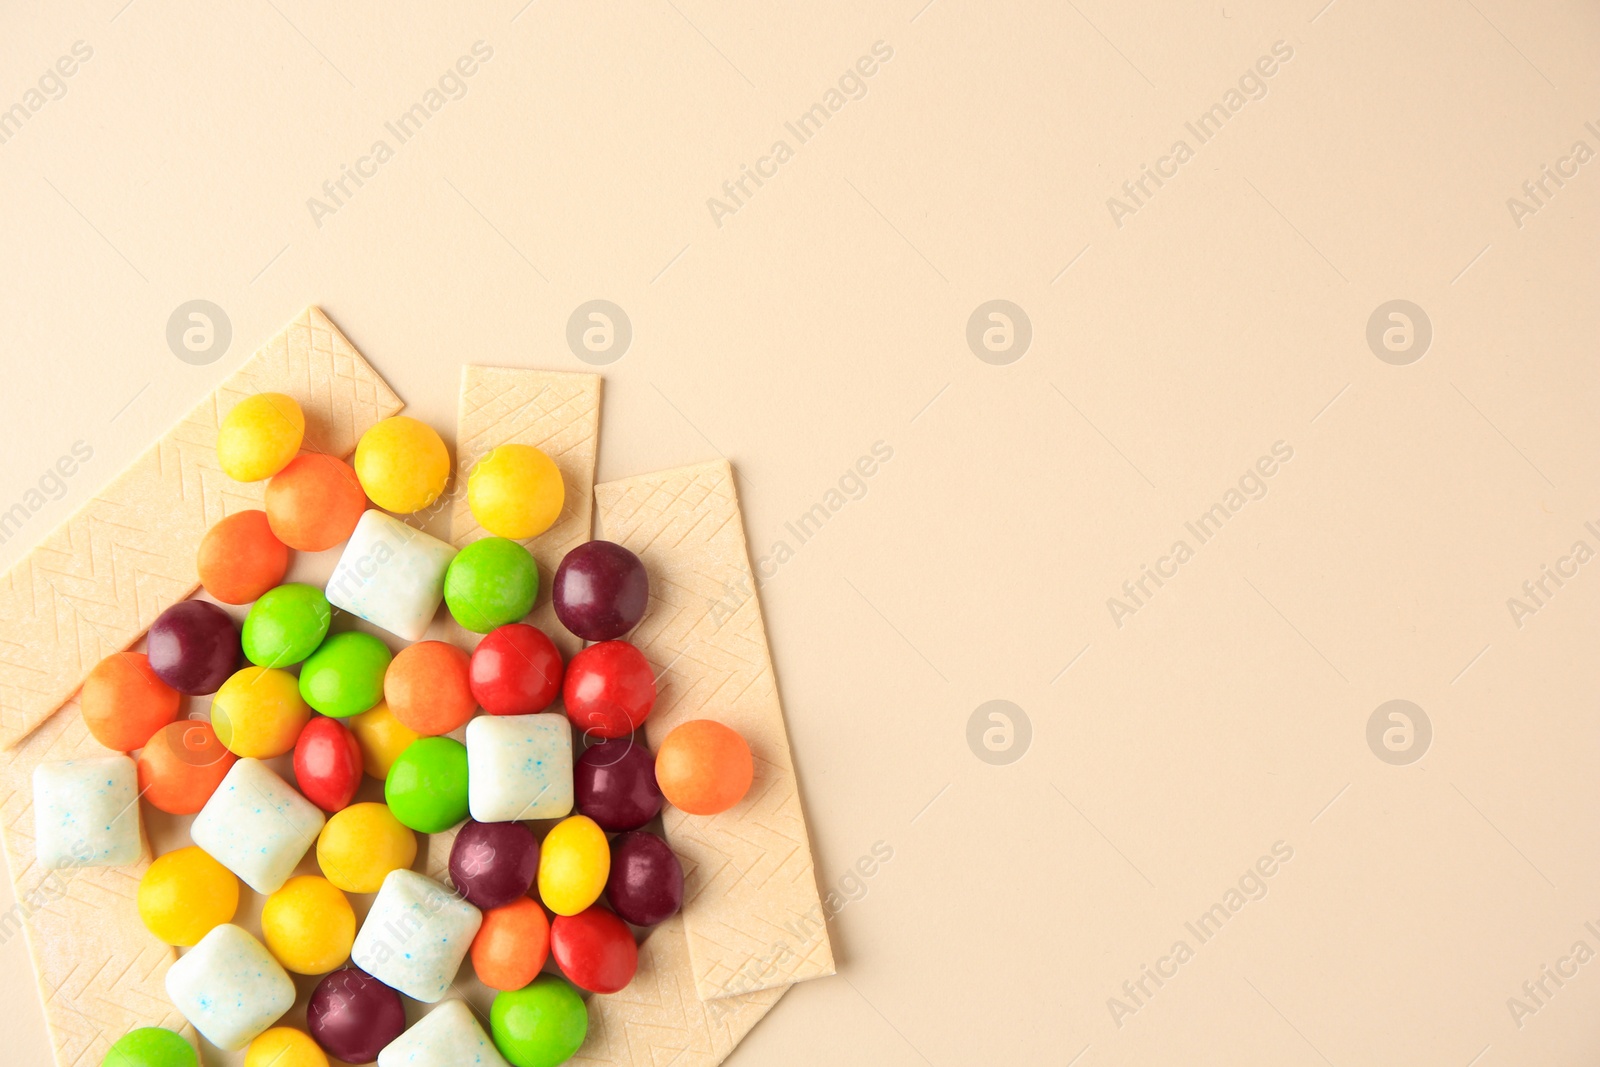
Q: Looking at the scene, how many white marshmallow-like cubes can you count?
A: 7